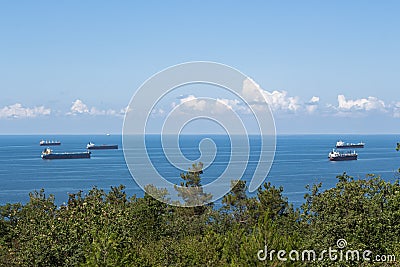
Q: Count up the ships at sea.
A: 5